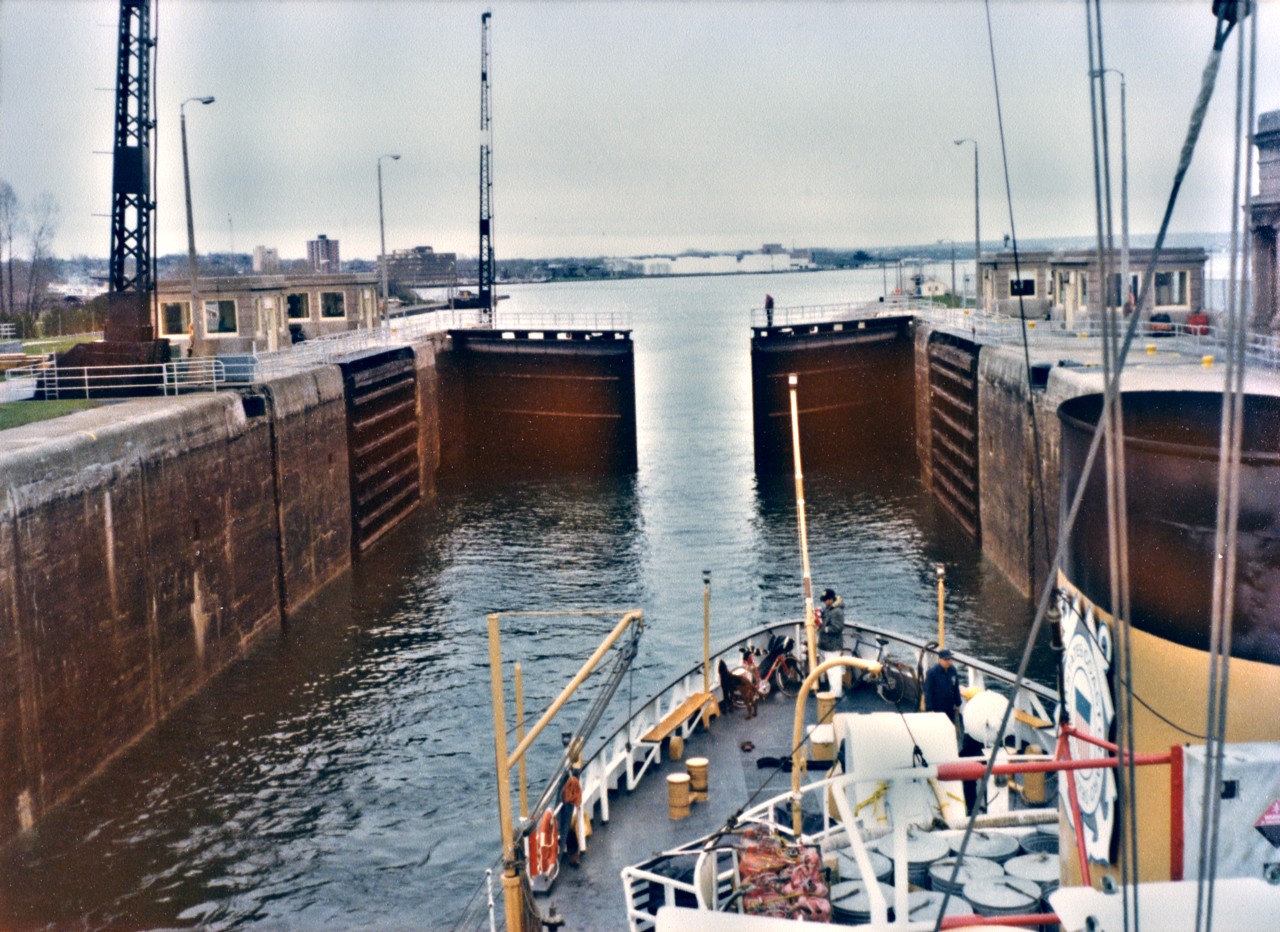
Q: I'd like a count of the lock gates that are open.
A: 2